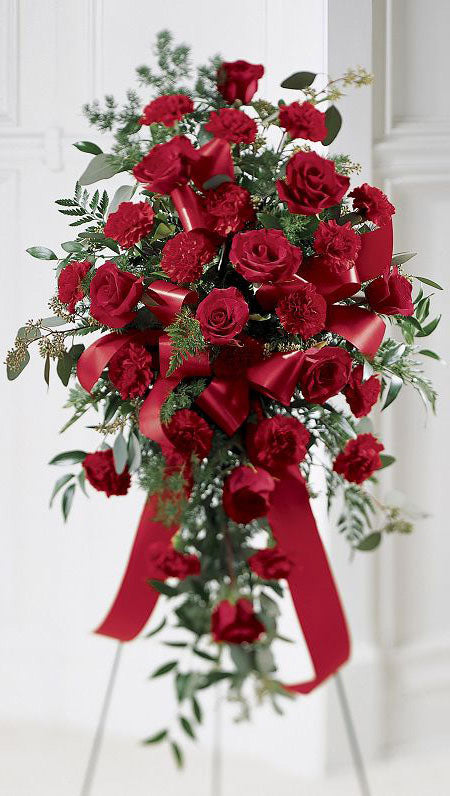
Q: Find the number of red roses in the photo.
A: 10